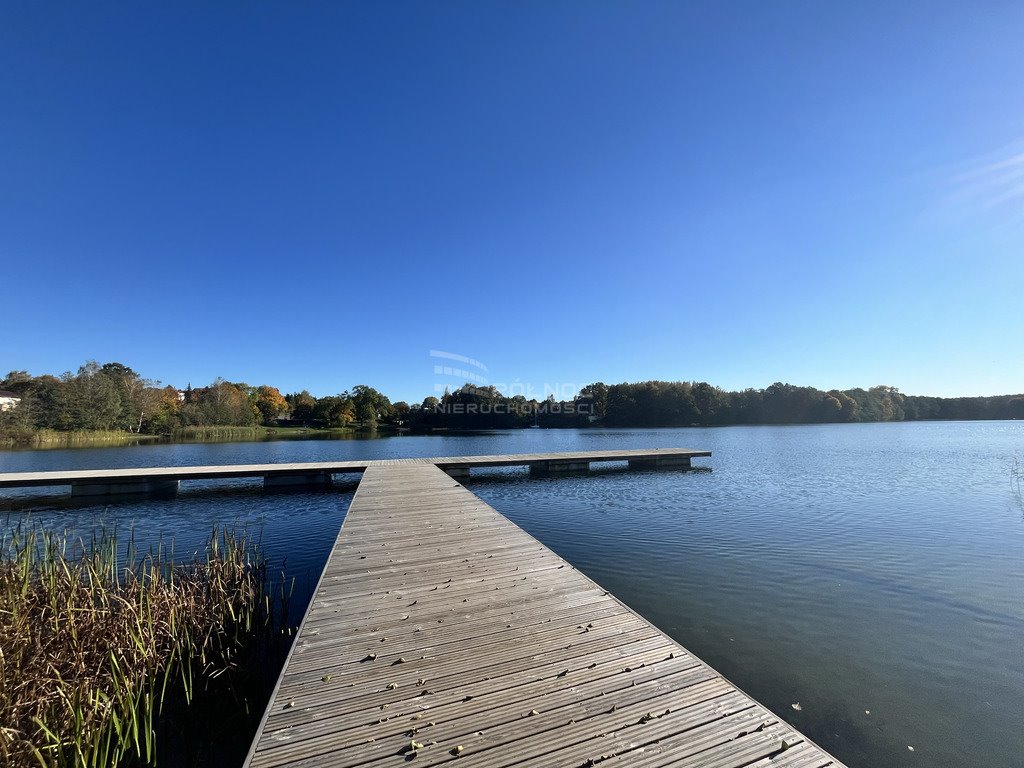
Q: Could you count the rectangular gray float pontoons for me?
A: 5